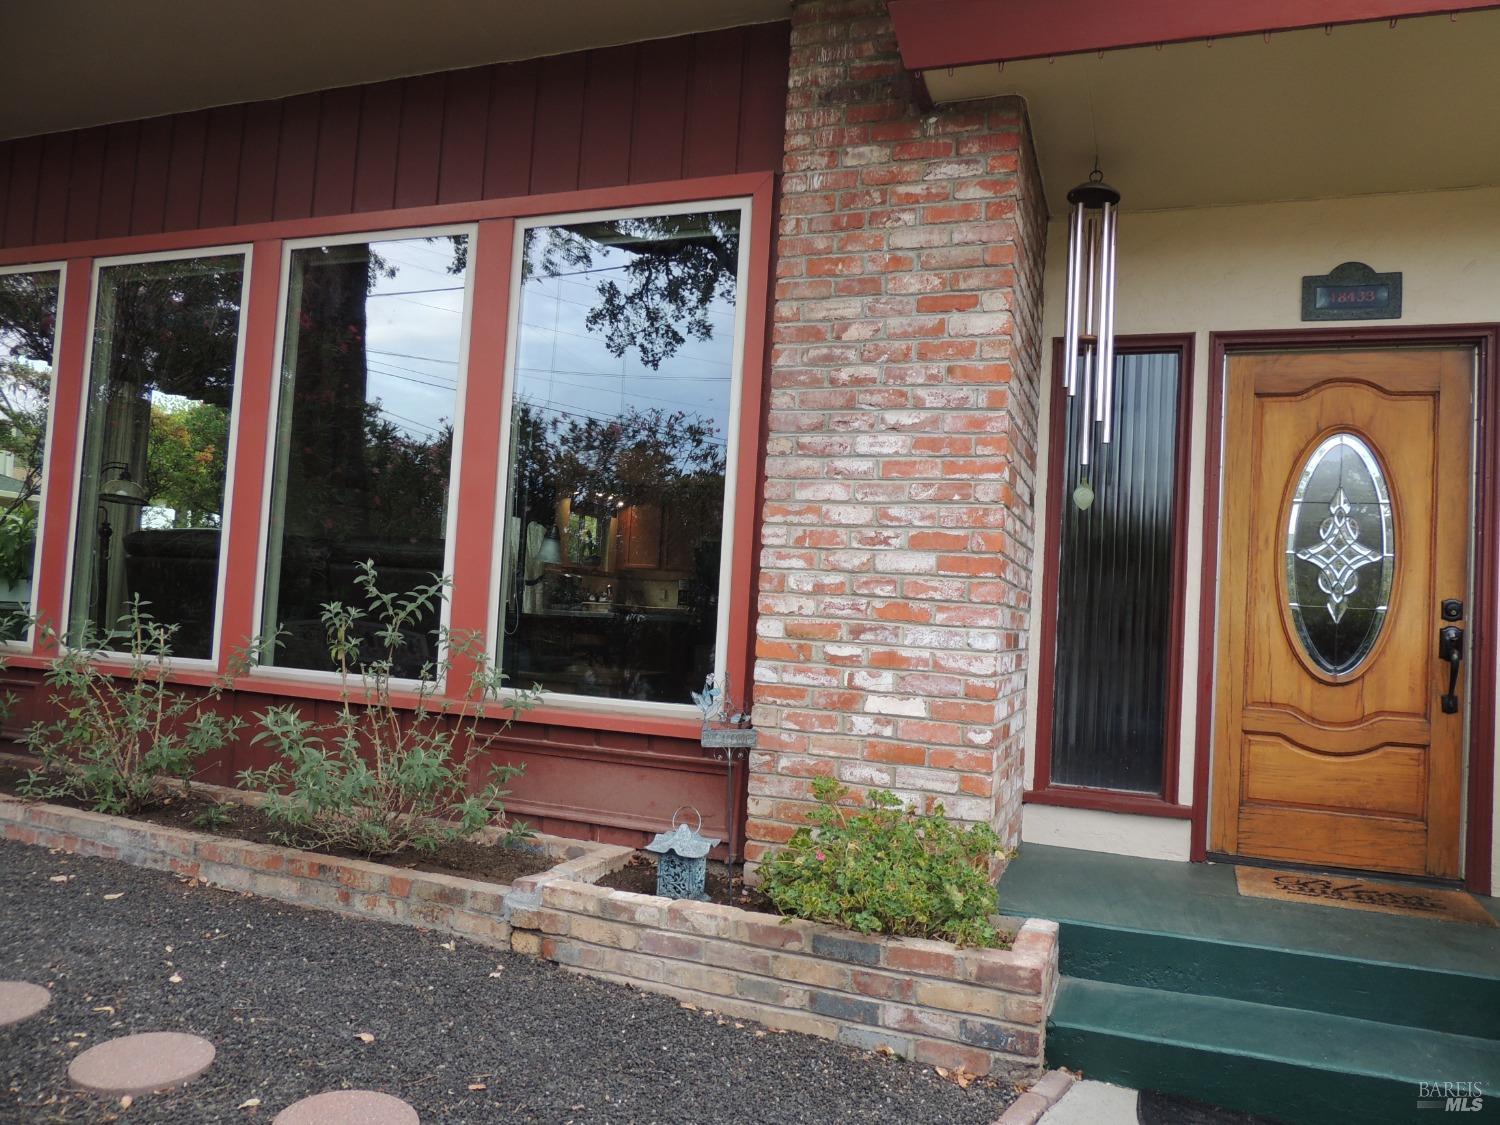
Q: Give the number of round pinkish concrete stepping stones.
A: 3